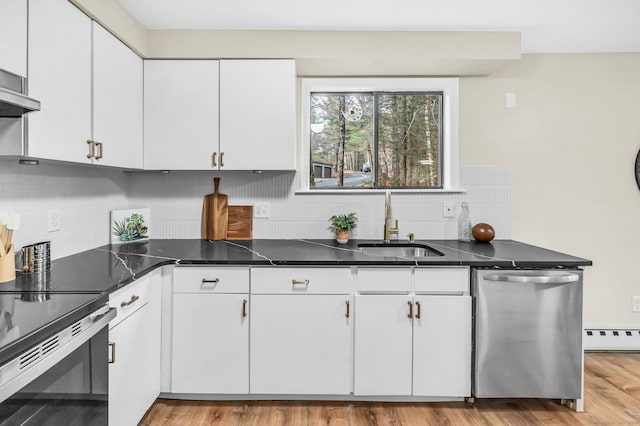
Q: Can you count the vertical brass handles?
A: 9